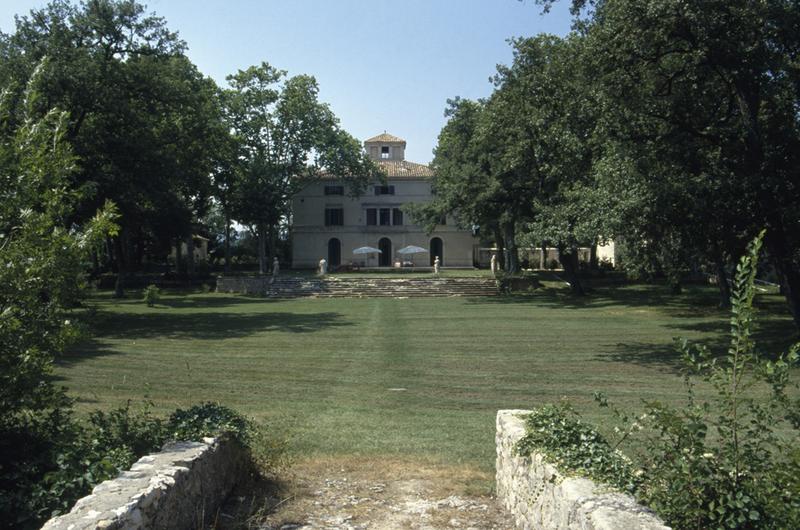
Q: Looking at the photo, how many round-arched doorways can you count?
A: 3